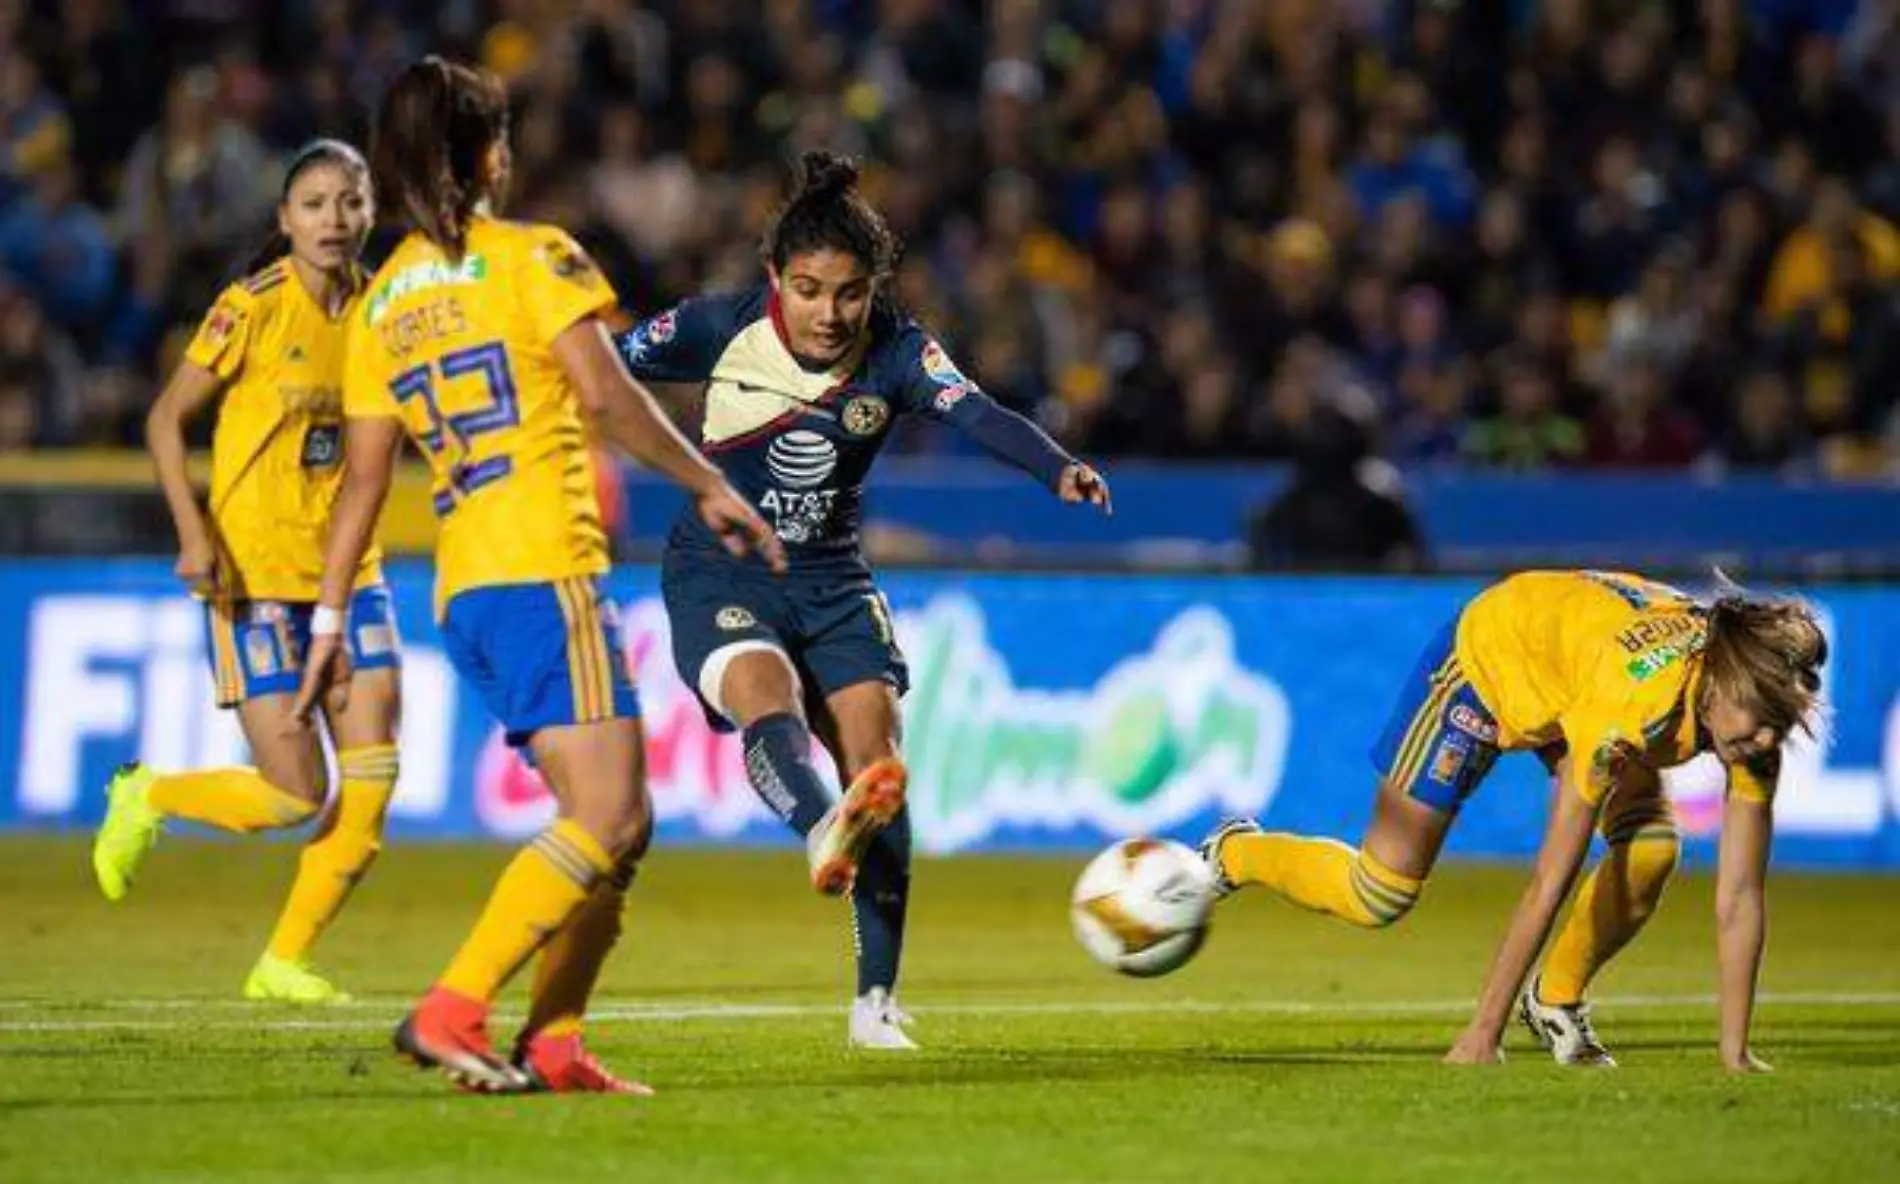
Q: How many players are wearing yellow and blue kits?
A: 3